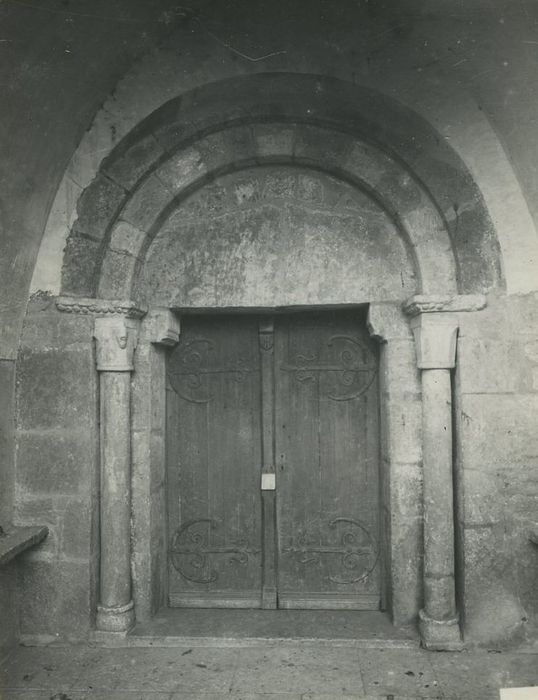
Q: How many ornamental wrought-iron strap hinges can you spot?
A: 4